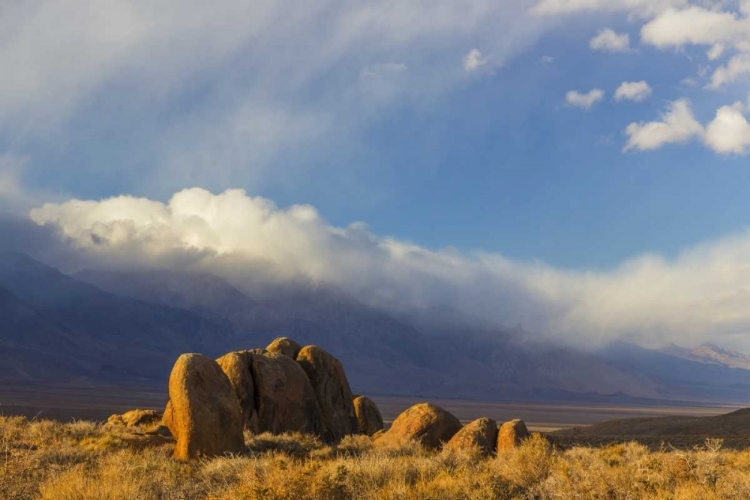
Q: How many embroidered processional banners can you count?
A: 0